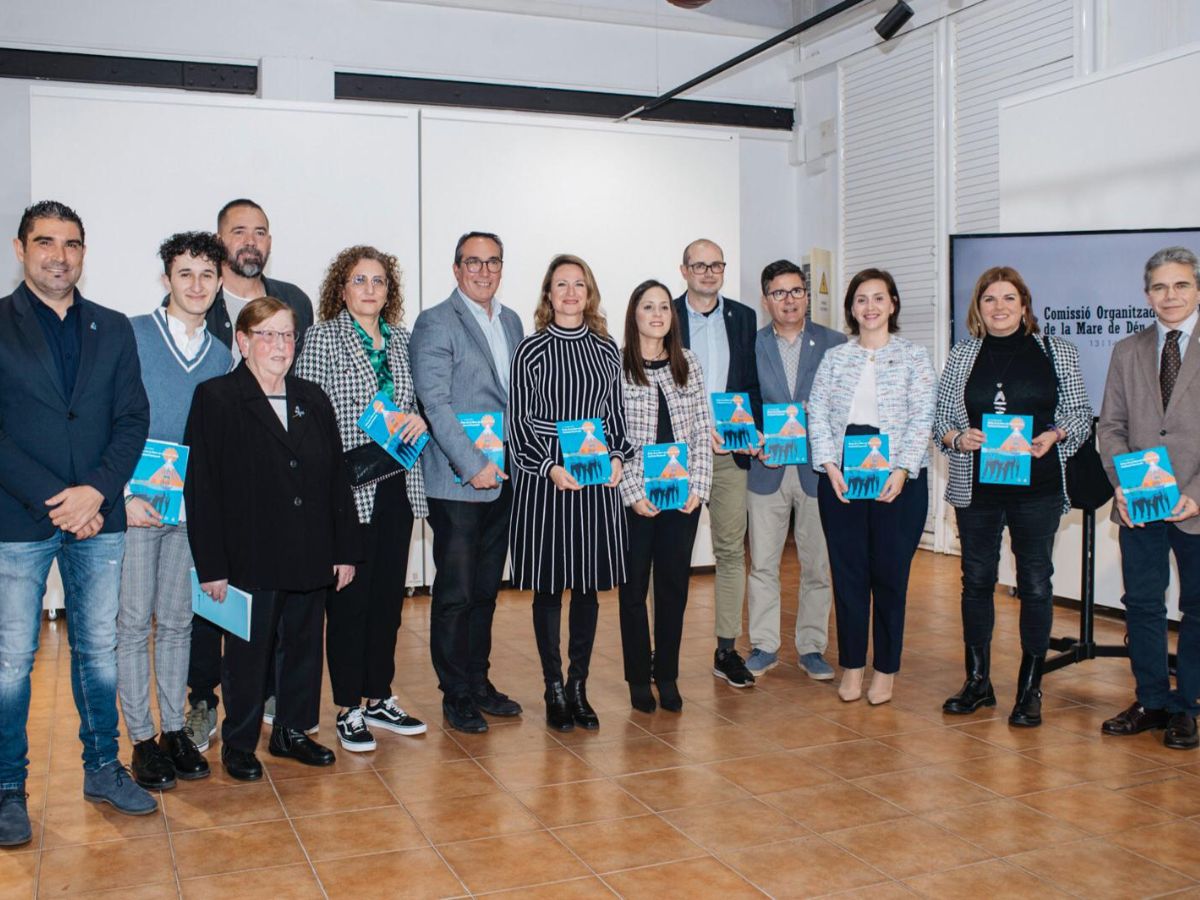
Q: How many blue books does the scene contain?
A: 11